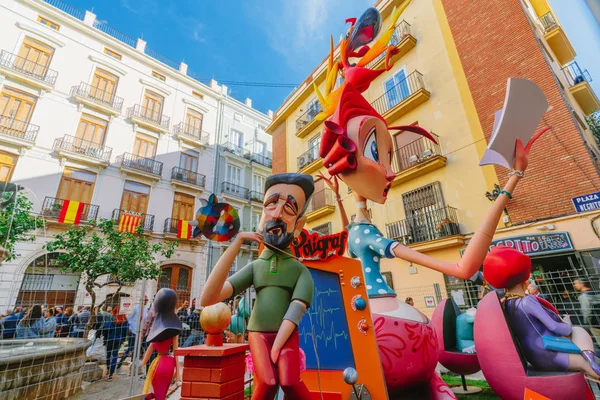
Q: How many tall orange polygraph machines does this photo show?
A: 1